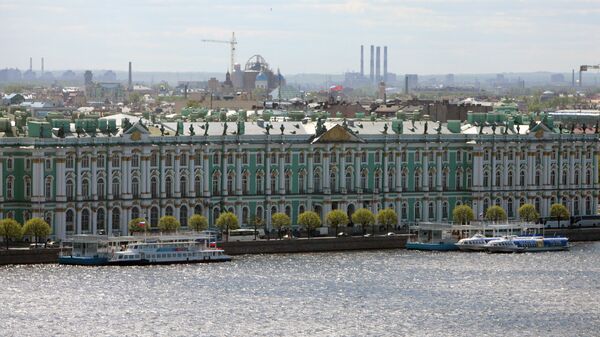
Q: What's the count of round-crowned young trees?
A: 15